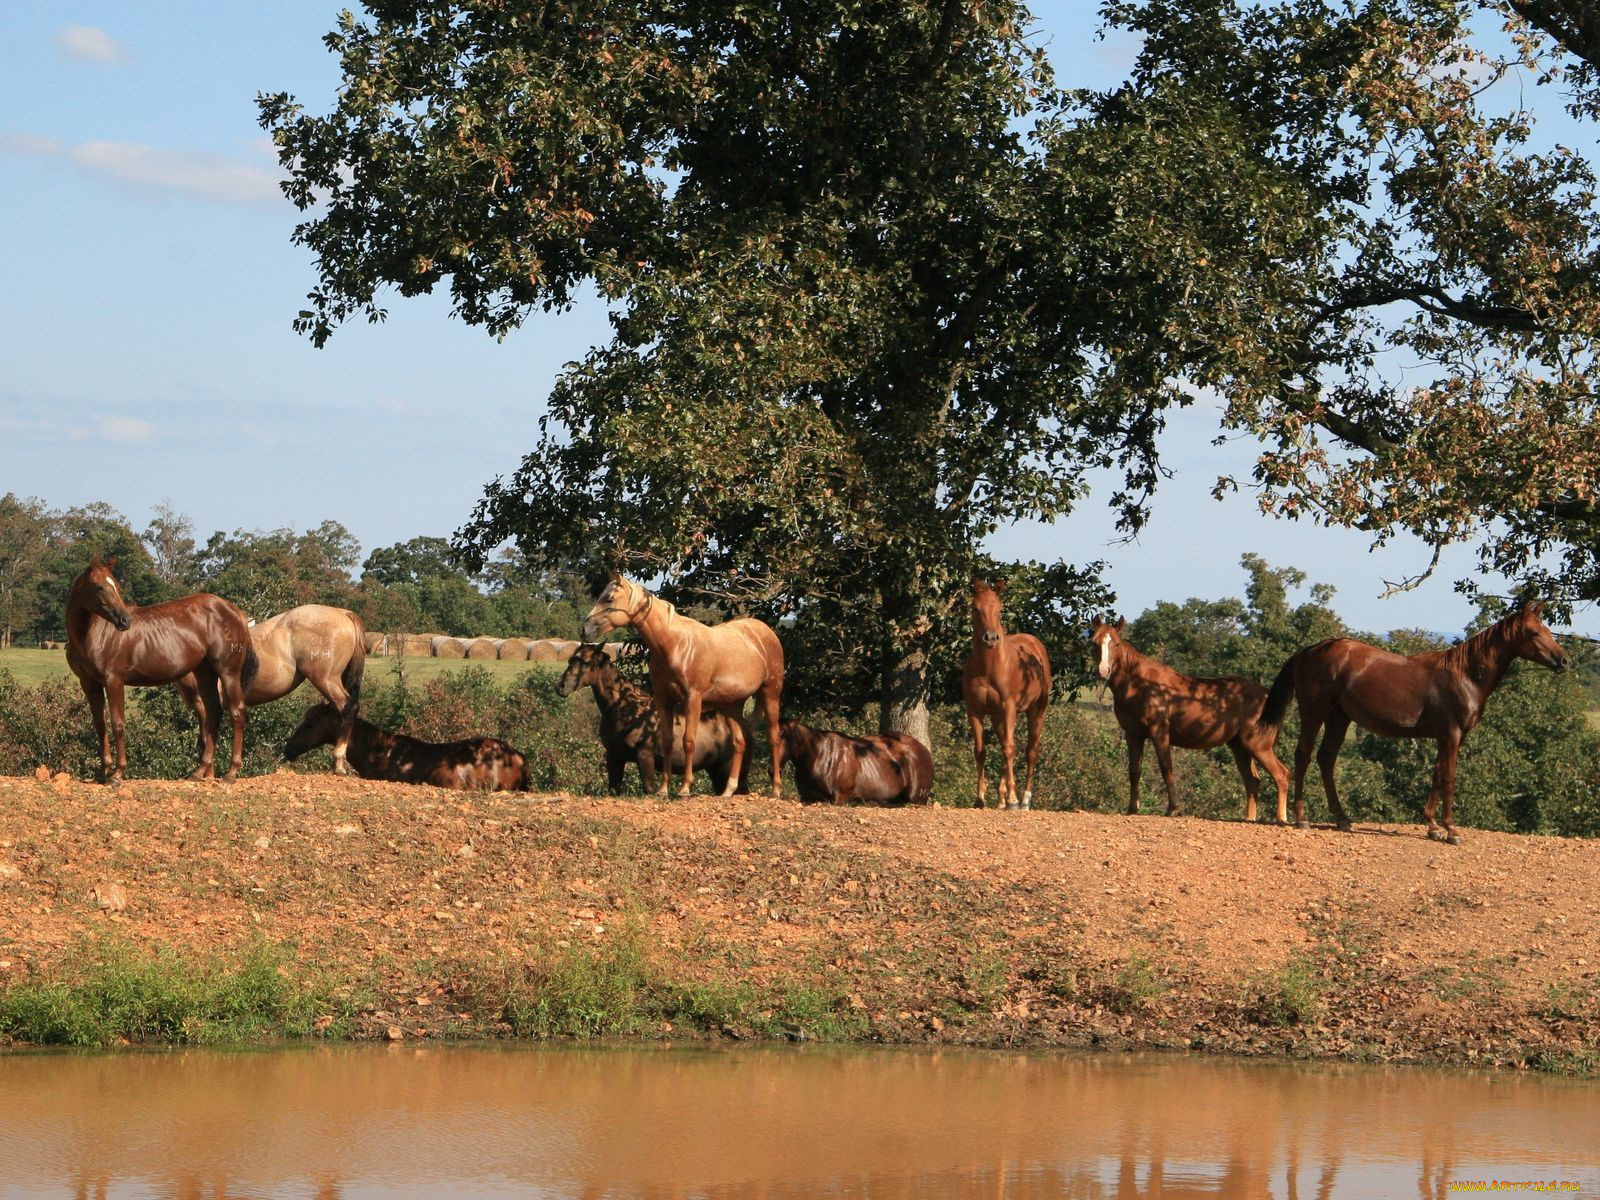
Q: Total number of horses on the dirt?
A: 9